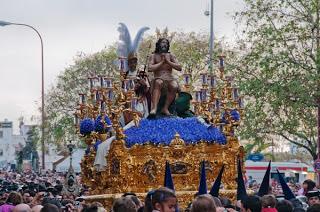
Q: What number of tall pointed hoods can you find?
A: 6